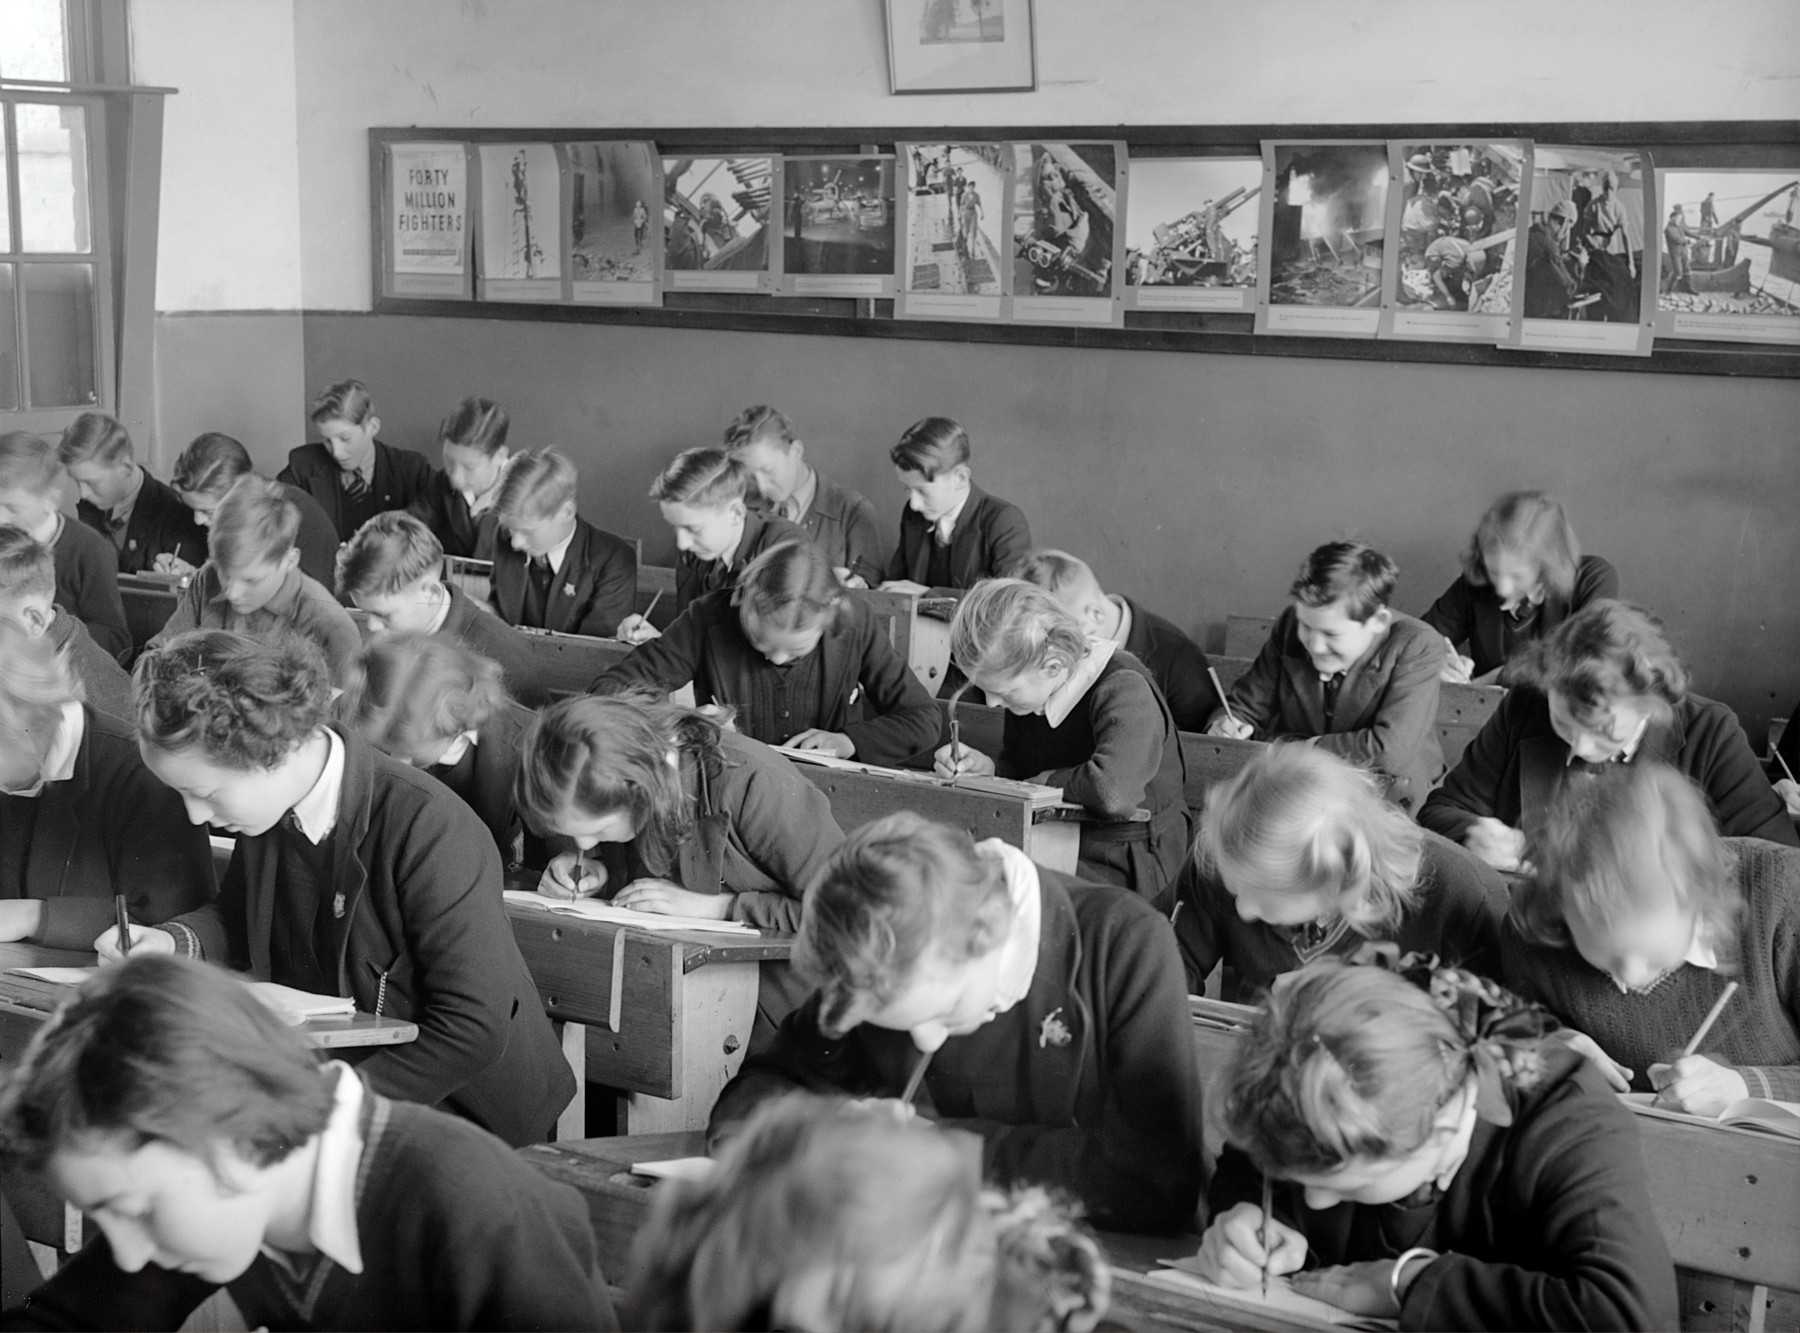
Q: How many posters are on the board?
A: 12